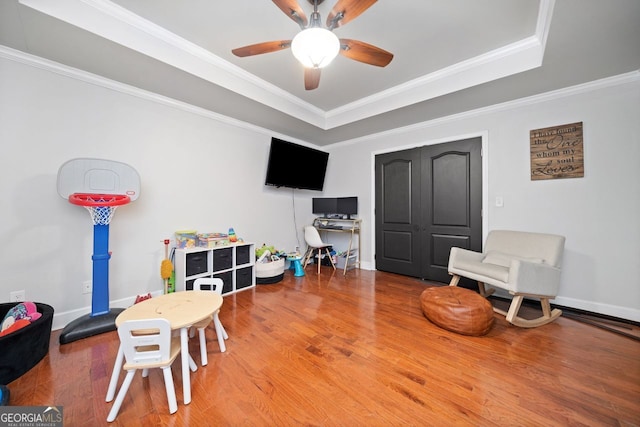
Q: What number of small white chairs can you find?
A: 2